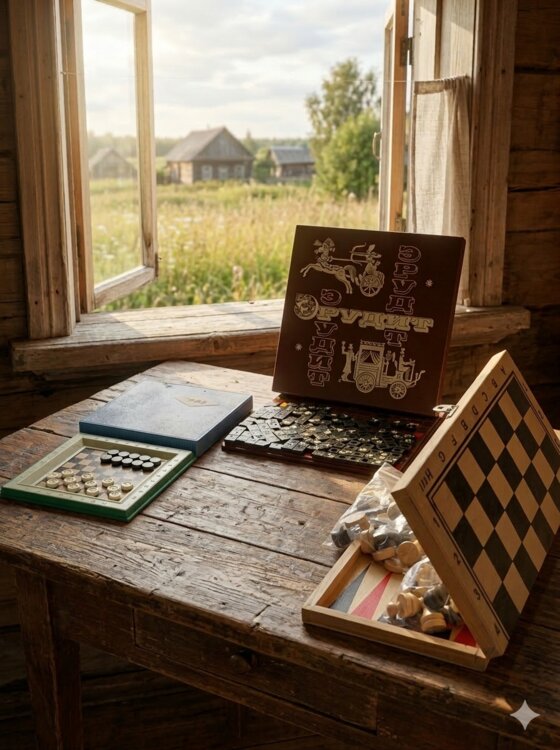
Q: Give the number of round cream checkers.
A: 12